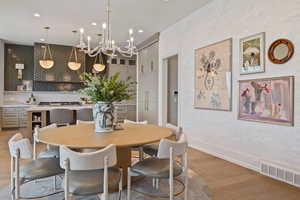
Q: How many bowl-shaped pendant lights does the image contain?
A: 3